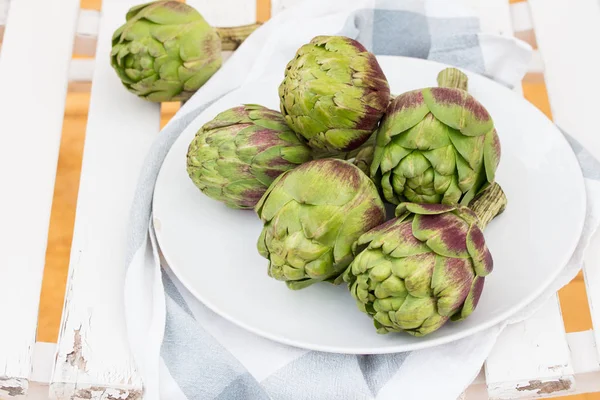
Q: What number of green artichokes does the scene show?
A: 6